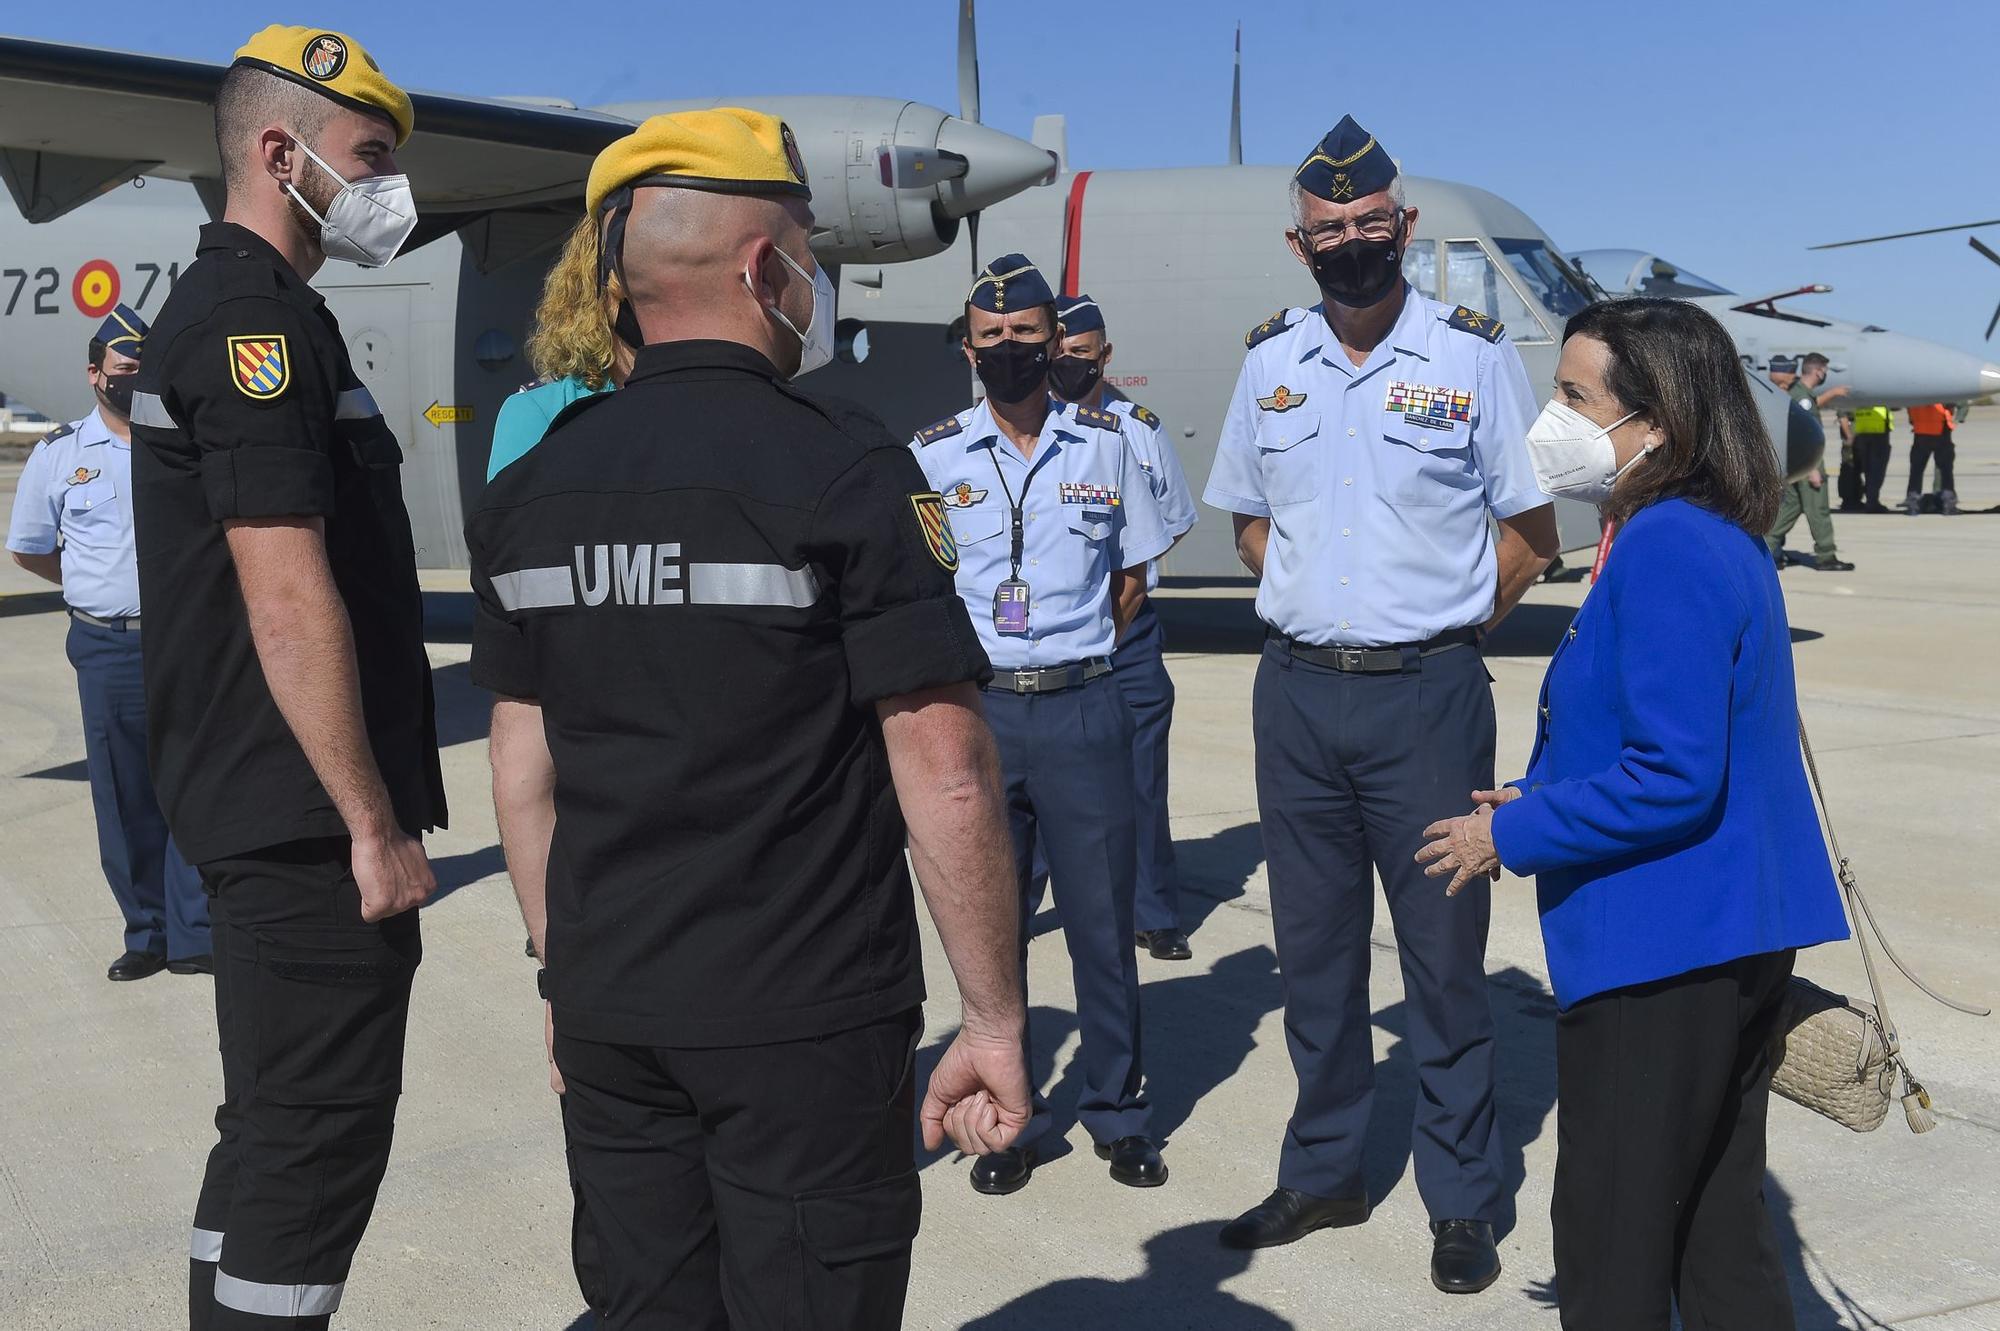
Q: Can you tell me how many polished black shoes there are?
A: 7